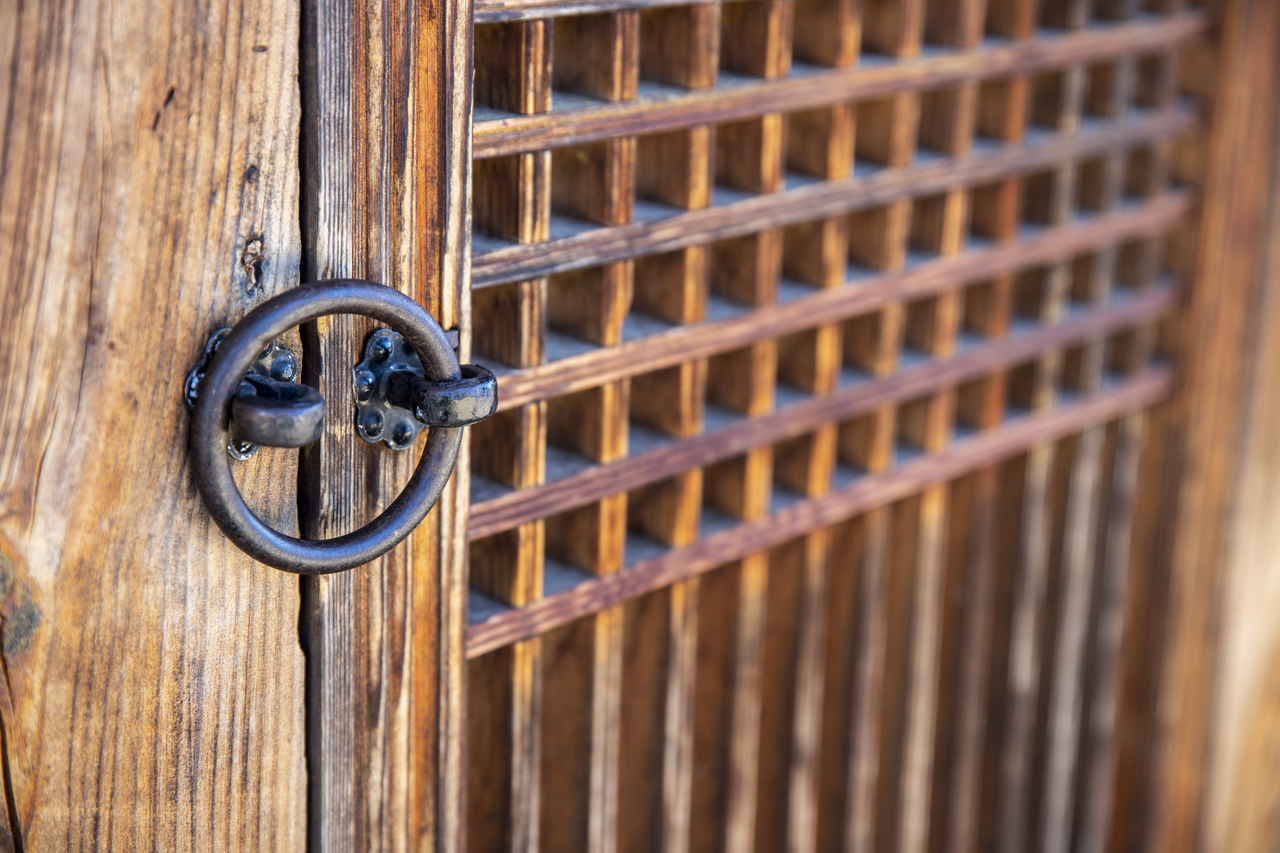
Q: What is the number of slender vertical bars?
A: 11